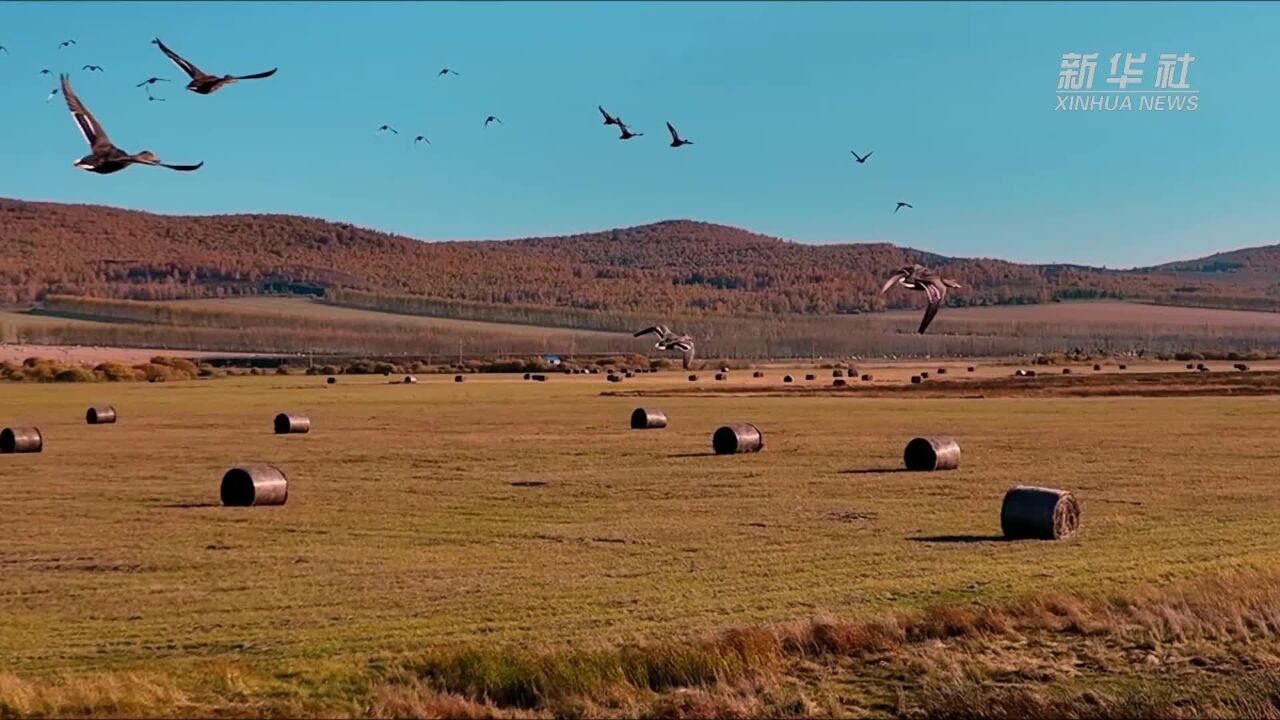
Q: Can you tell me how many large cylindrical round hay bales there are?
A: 8